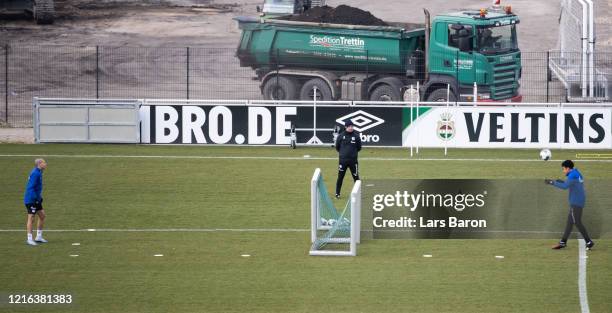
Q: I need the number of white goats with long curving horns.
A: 0